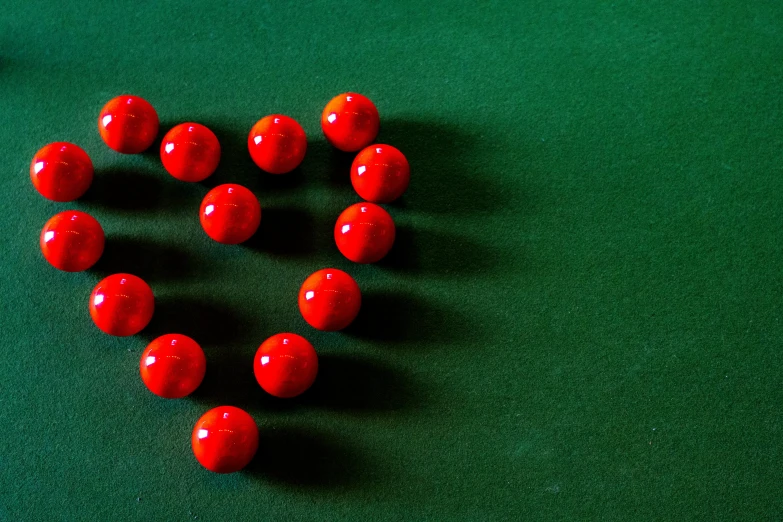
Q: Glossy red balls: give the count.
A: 14